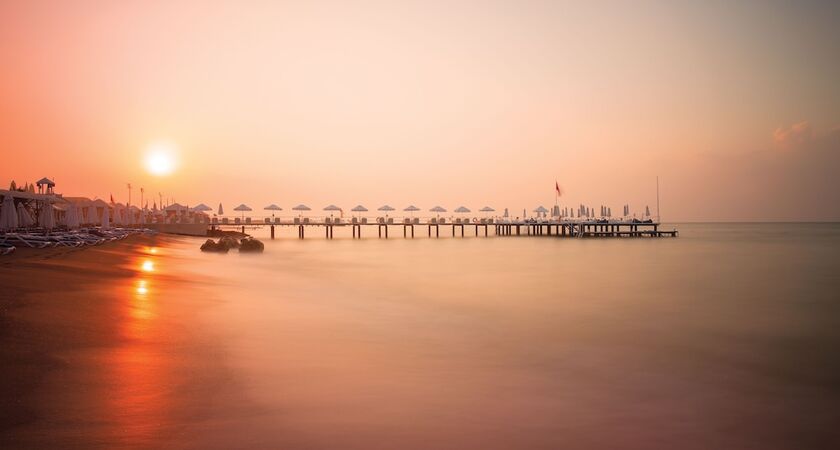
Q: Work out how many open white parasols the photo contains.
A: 12